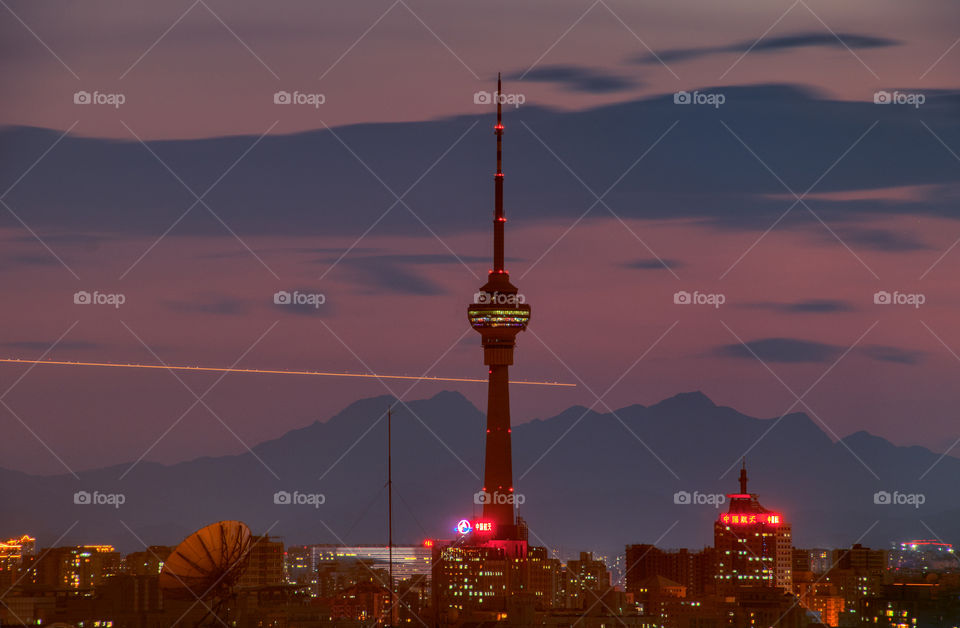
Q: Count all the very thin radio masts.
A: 1